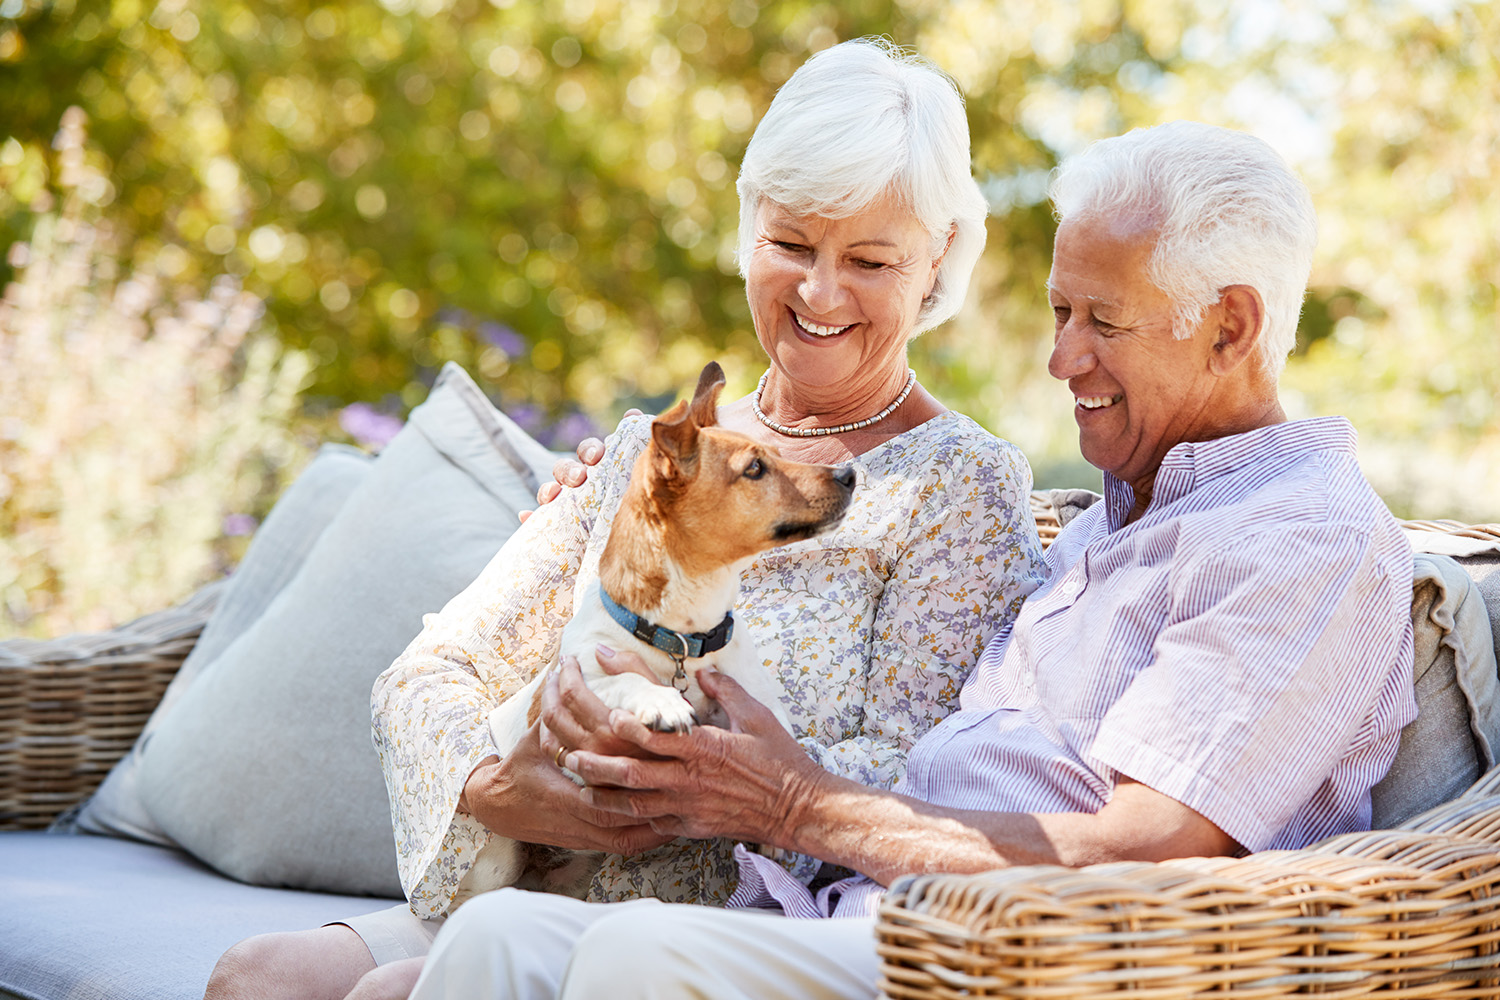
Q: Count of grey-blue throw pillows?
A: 2